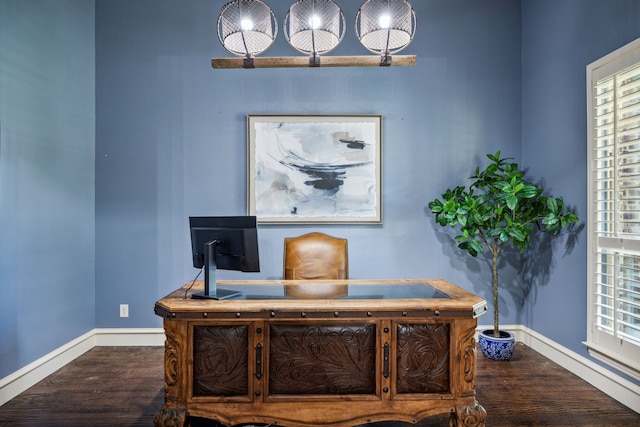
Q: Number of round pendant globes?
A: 3